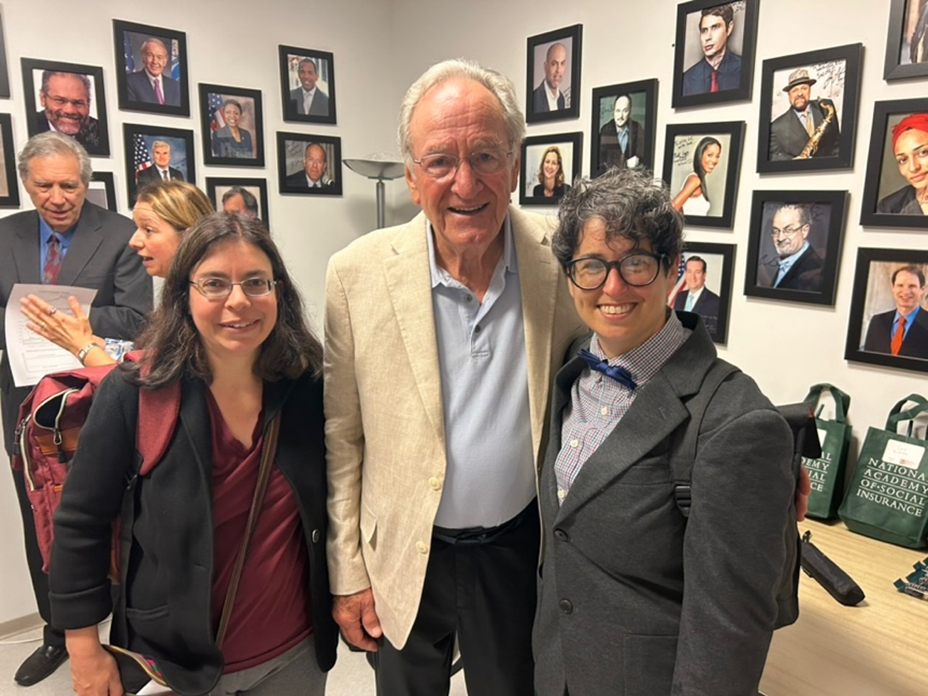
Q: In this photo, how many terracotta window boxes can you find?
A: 0